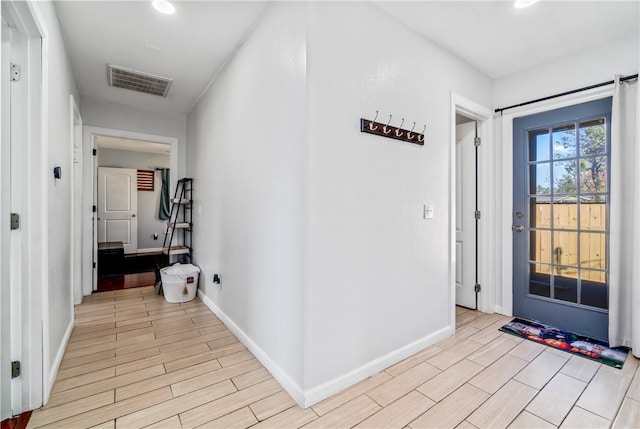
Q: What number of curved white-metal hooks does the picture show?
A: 5